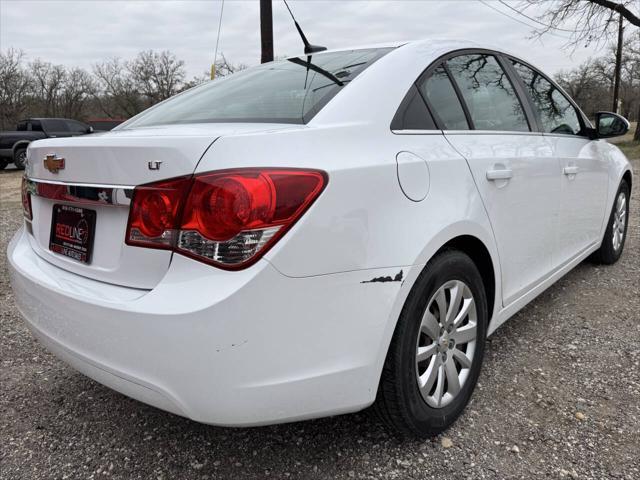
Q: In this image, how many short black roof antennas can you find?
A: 1